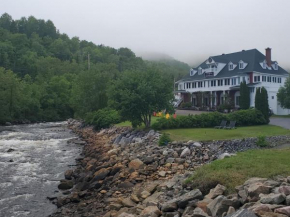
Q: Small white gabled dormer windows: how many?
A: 6